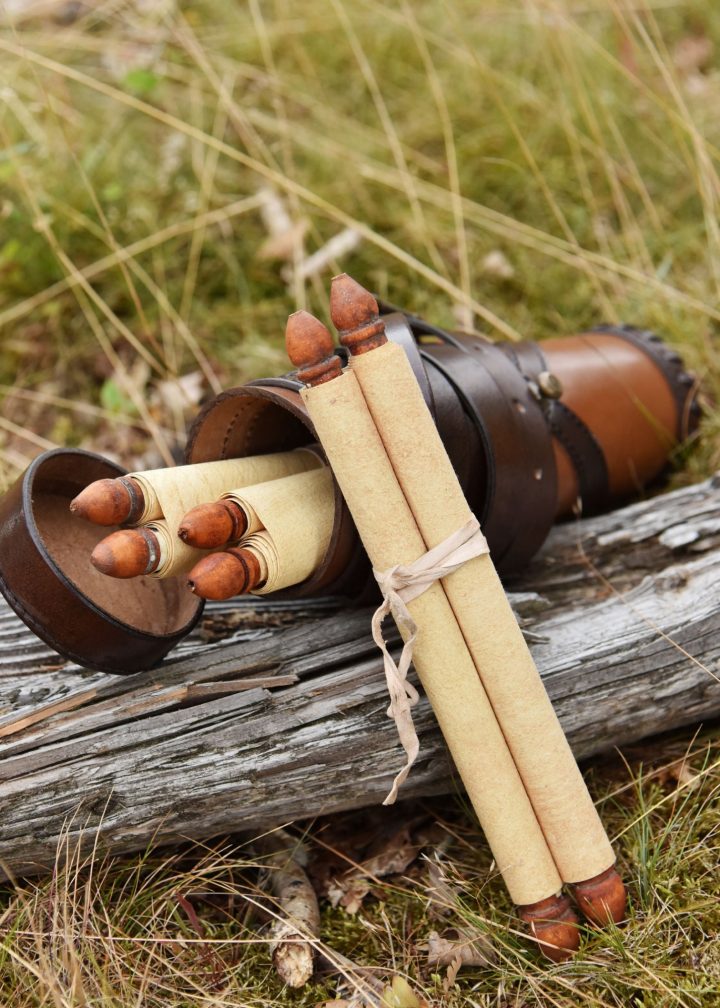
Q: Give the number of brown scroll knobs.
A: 8